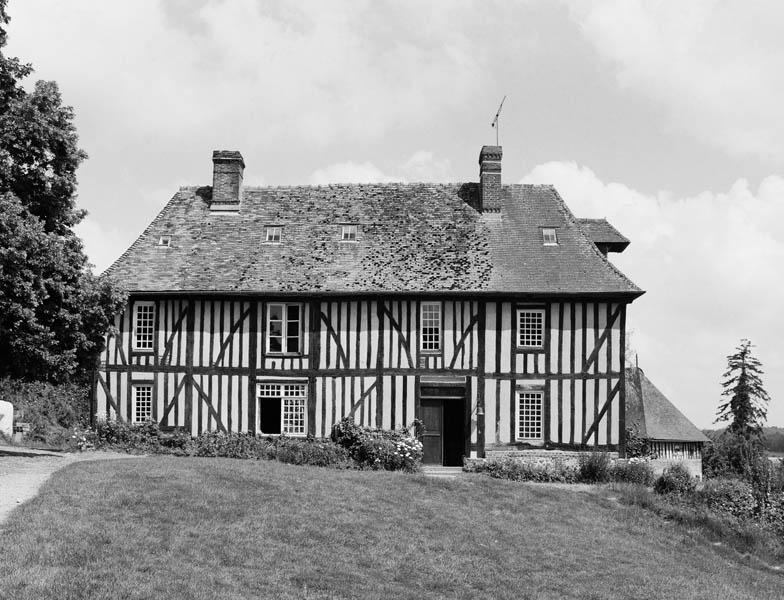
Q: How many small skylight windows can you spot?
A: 4